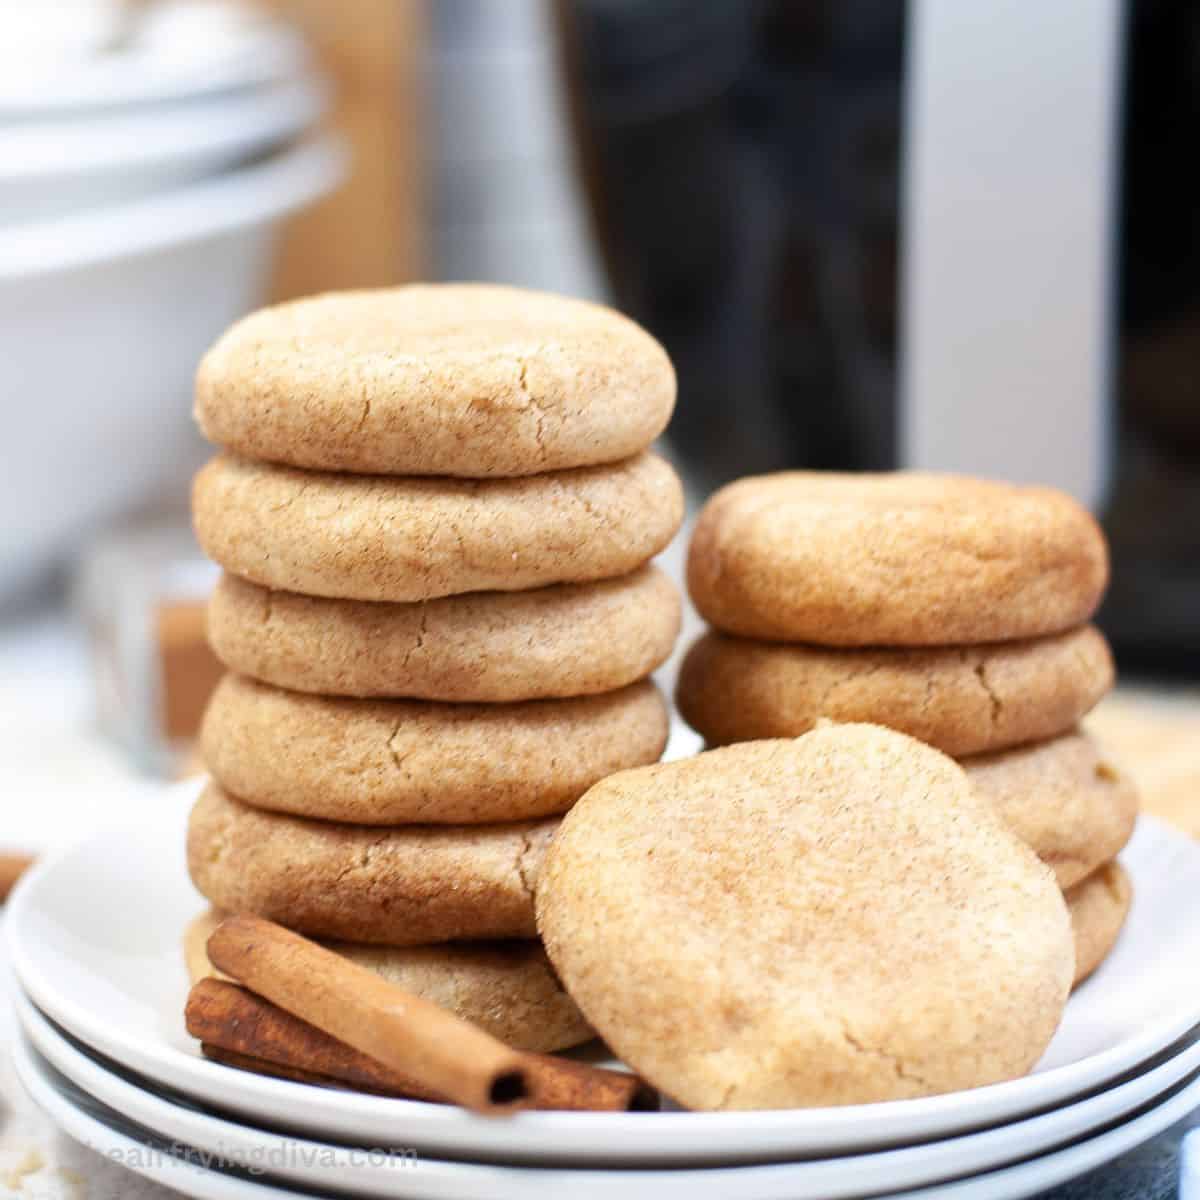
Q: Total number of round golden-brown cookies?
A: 11